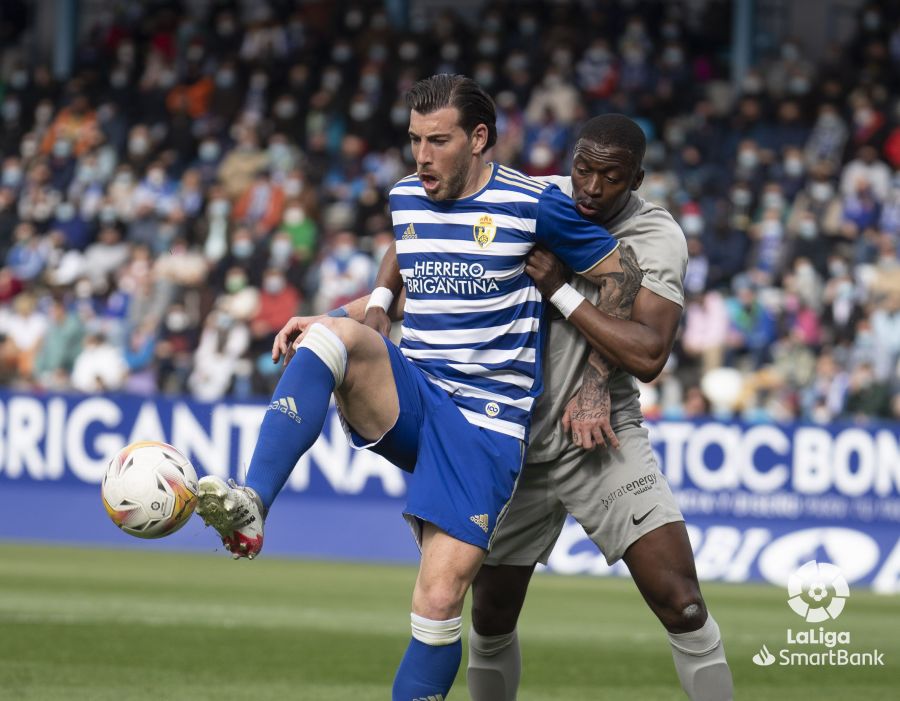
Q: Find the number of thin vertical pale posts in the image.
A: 3